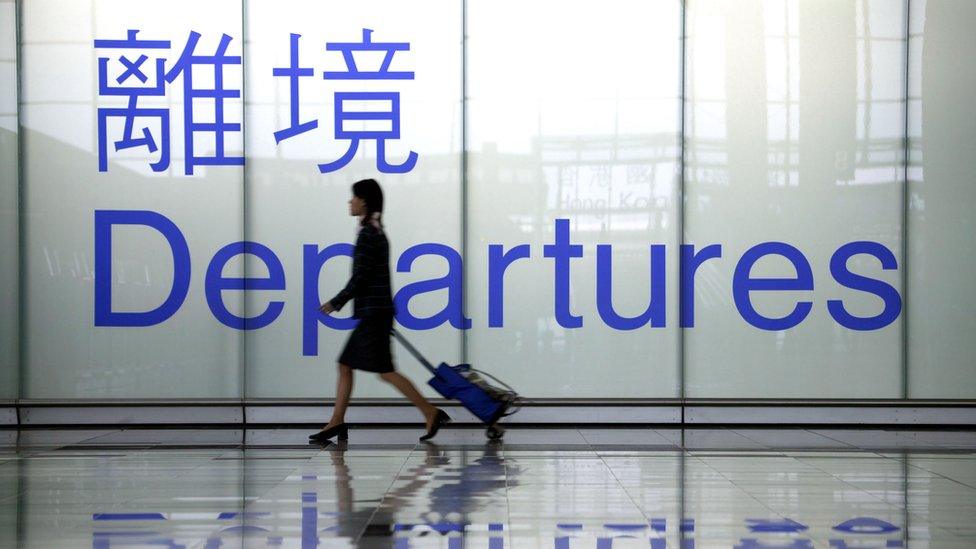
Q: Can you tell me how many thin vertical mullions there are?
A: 5